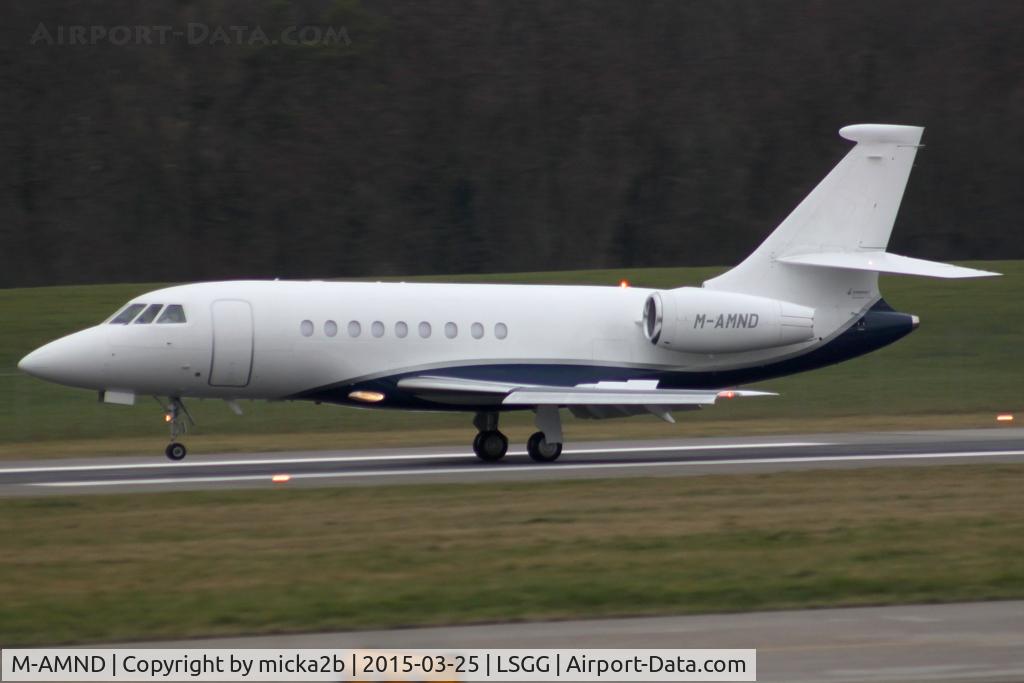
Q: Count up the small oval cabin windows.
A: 9